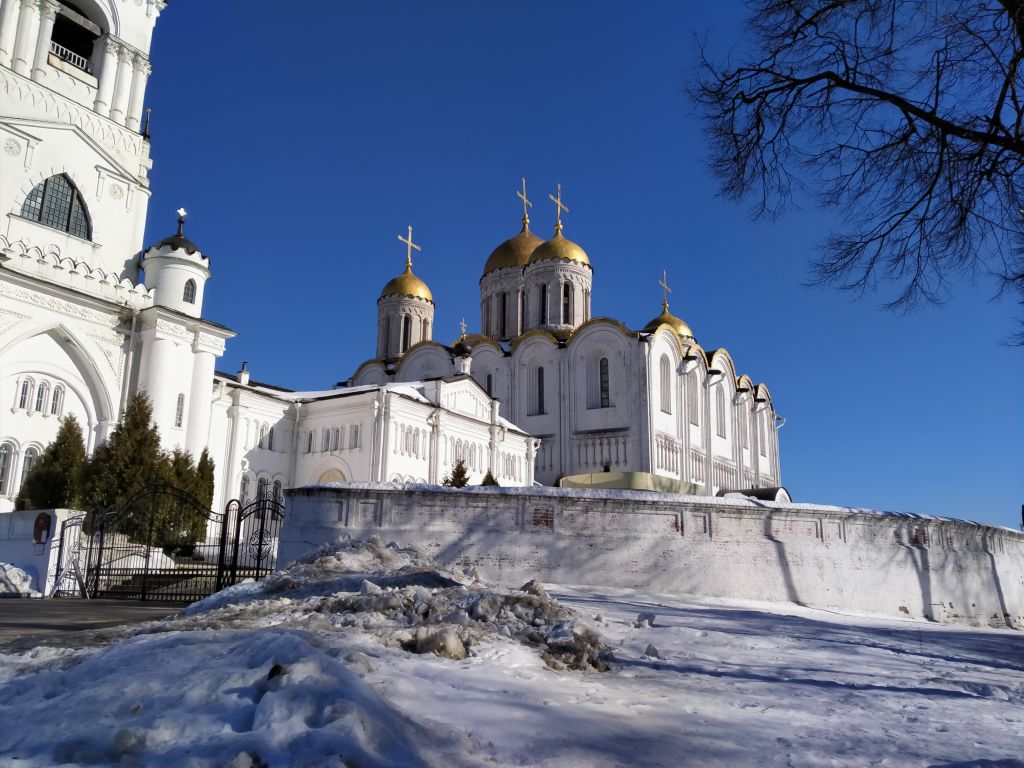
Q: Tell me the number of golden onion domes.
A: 4